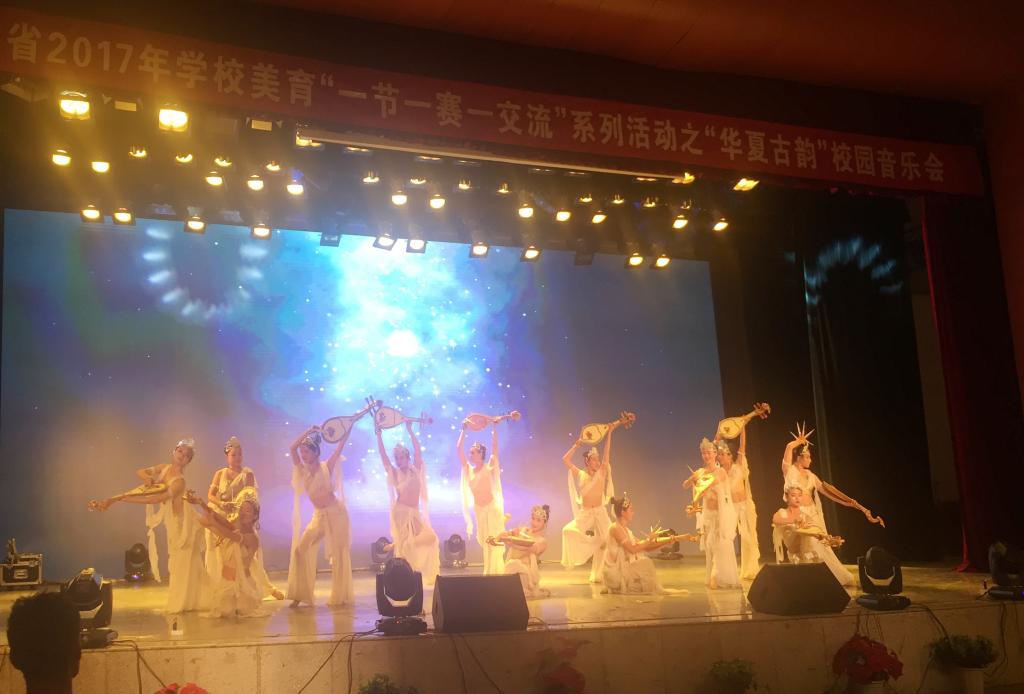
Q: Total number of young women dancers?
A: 13